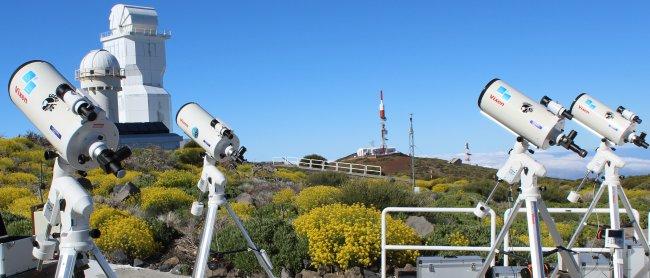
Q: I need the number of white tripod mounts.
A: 4